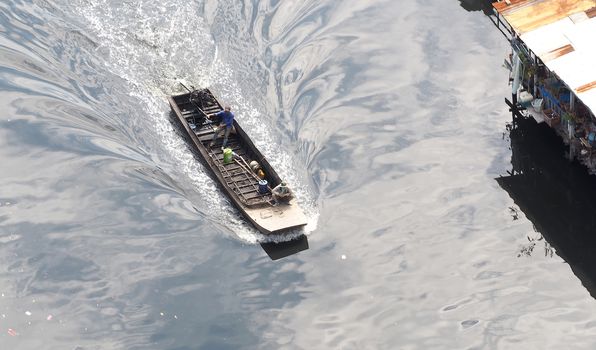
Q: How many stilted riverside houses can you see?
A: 1